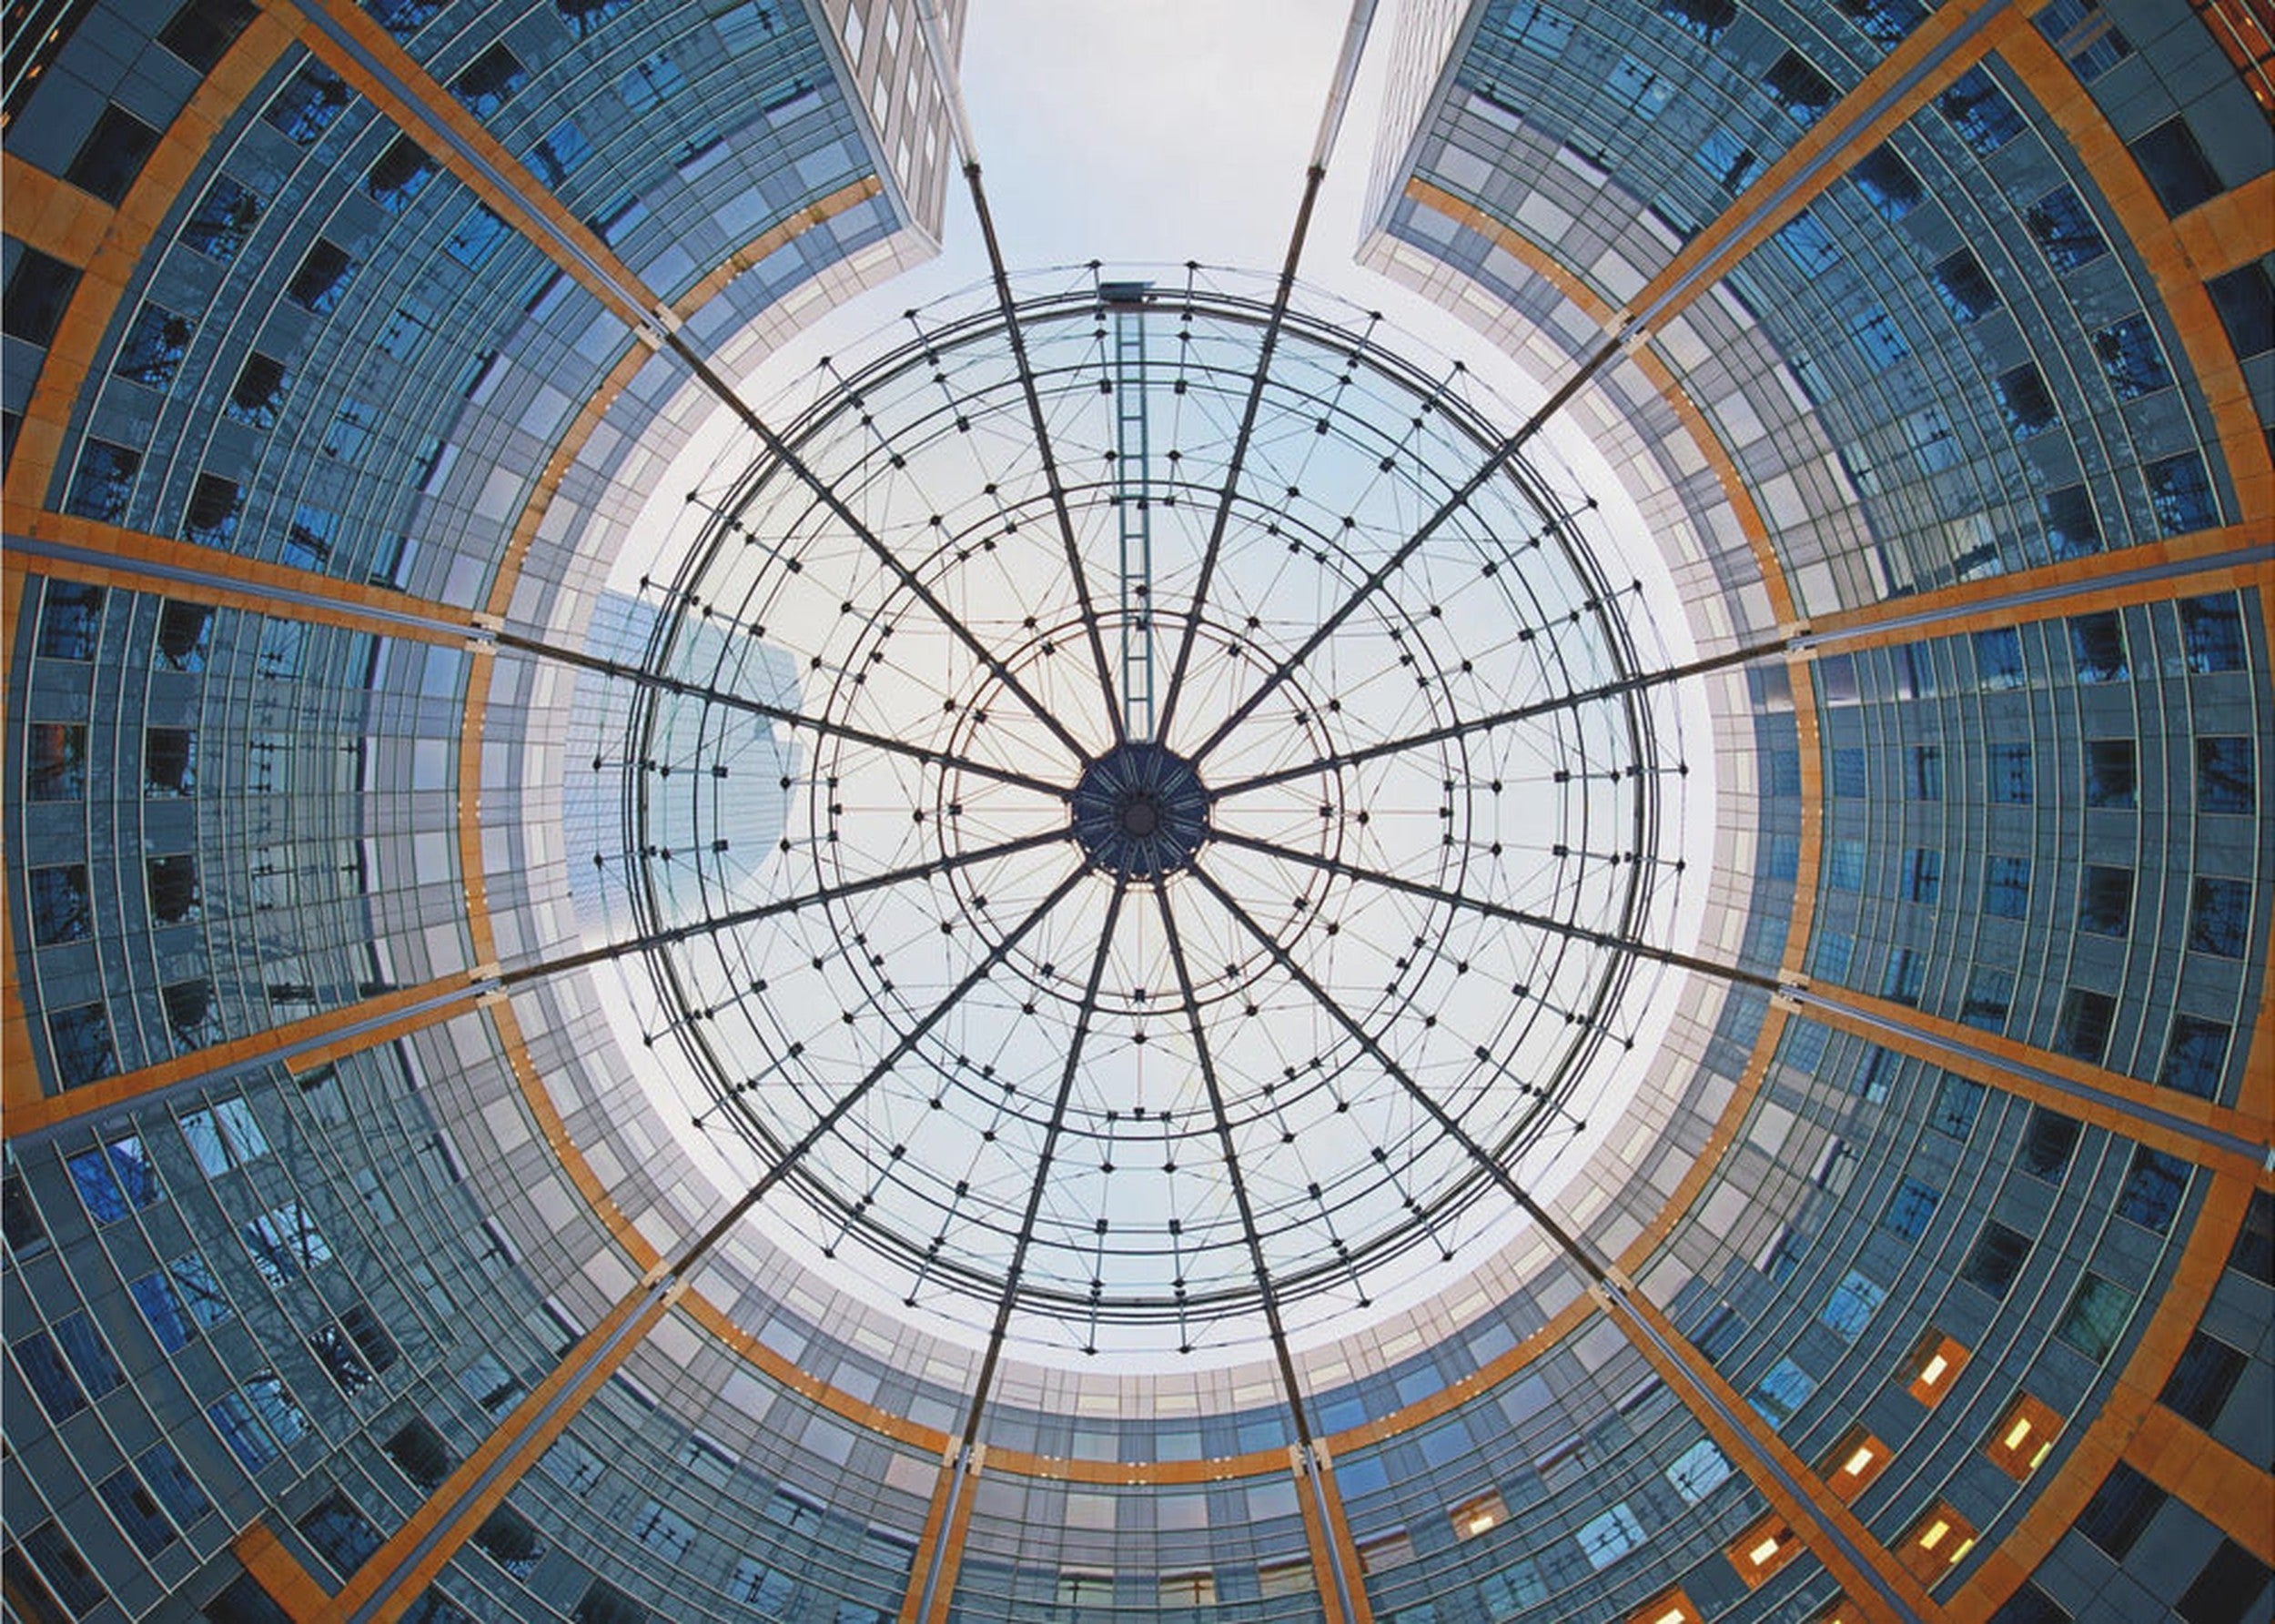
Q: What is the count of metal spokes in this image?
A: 12